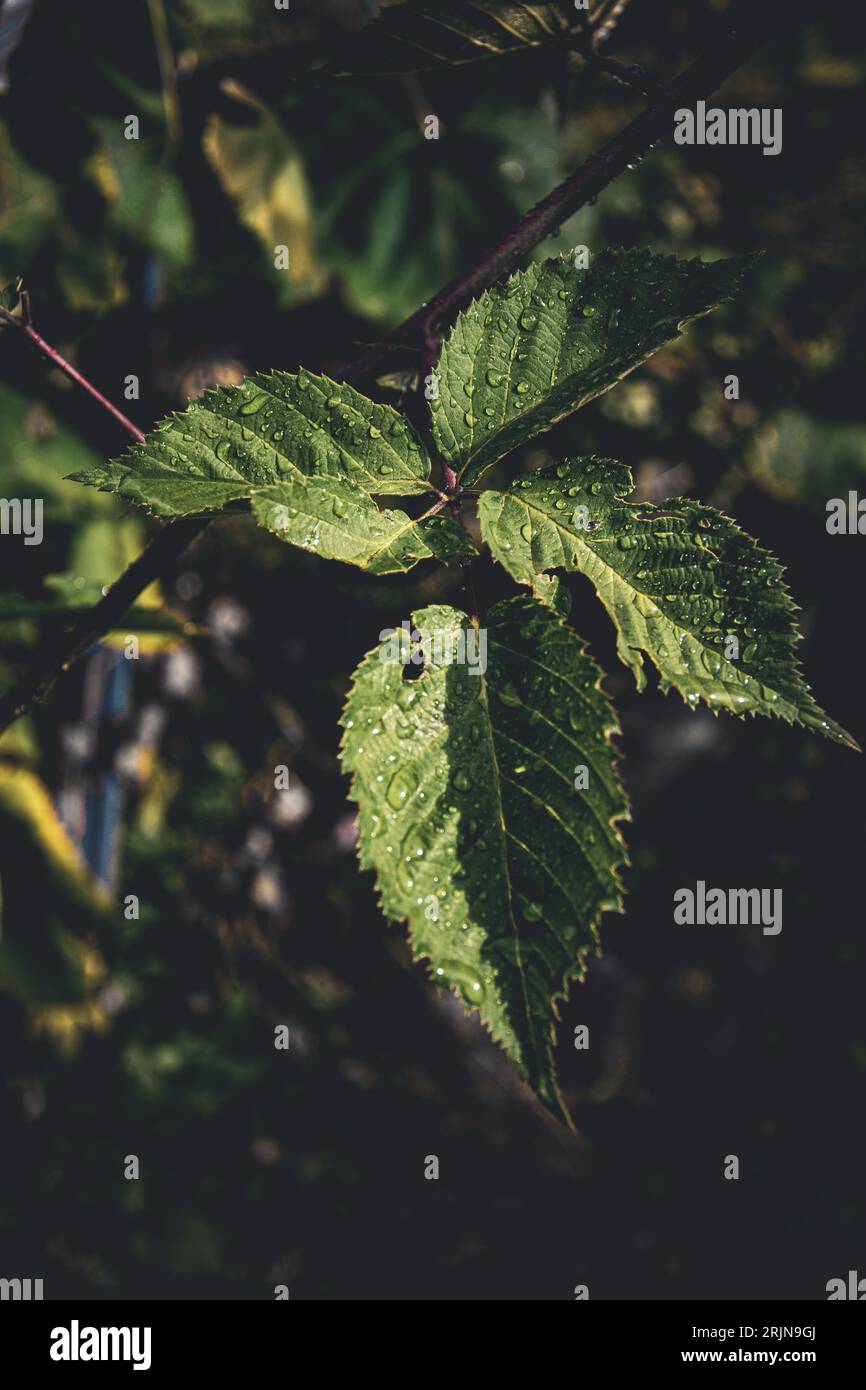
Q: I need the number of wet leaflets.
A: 5